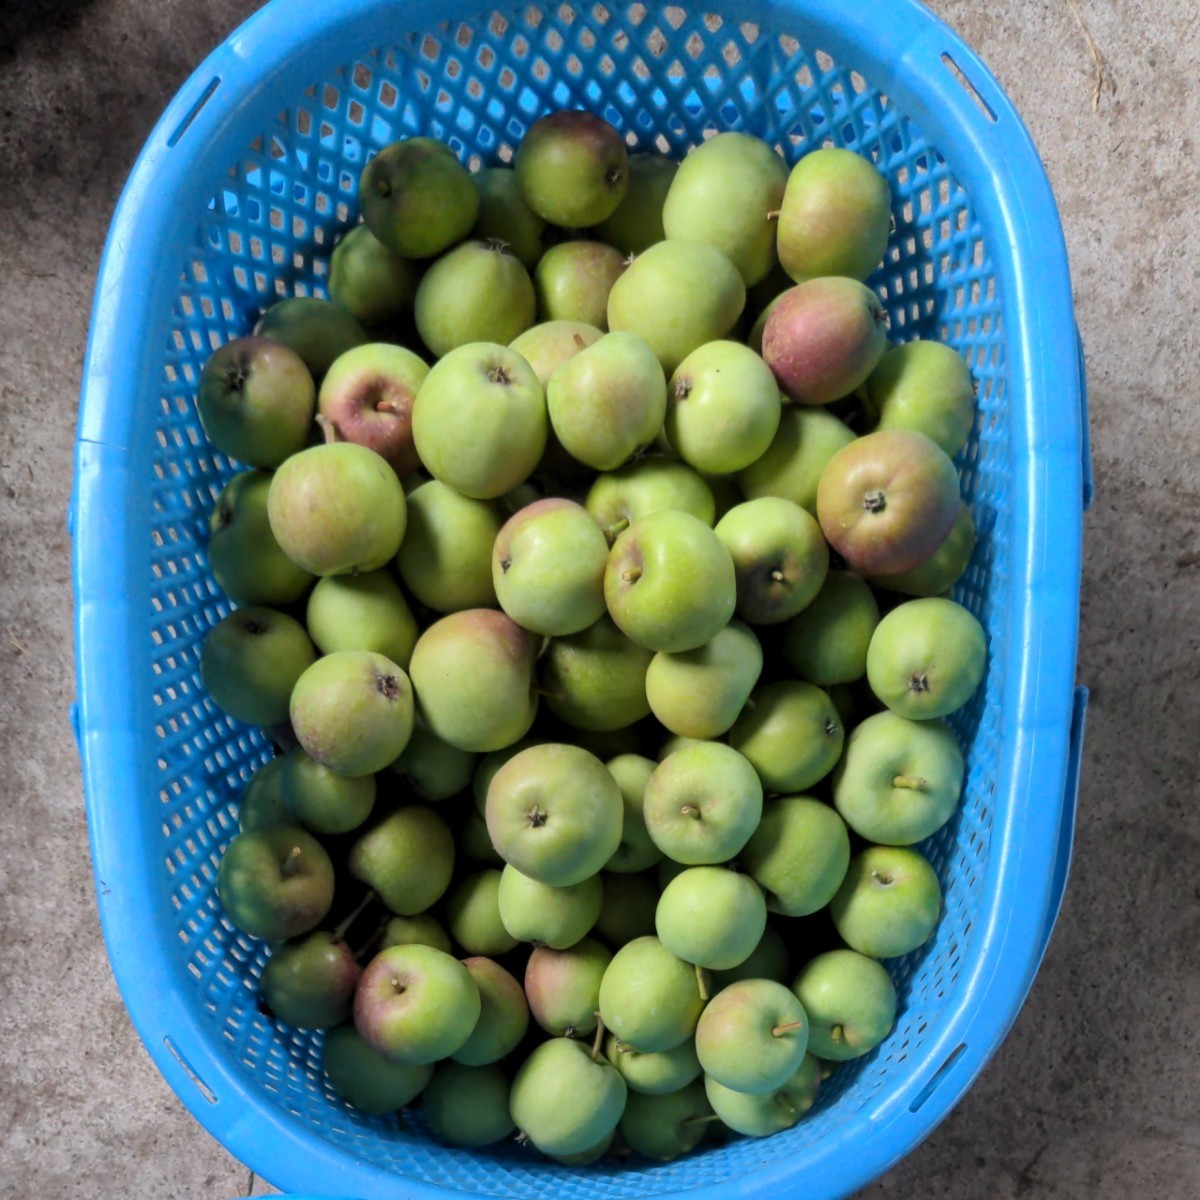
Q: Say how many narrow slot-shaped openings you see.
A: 4